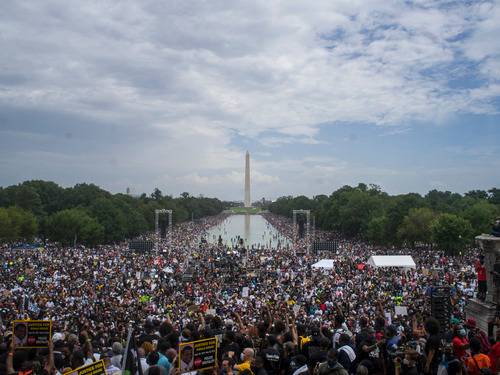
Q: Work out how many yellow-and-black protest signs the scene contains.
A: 3